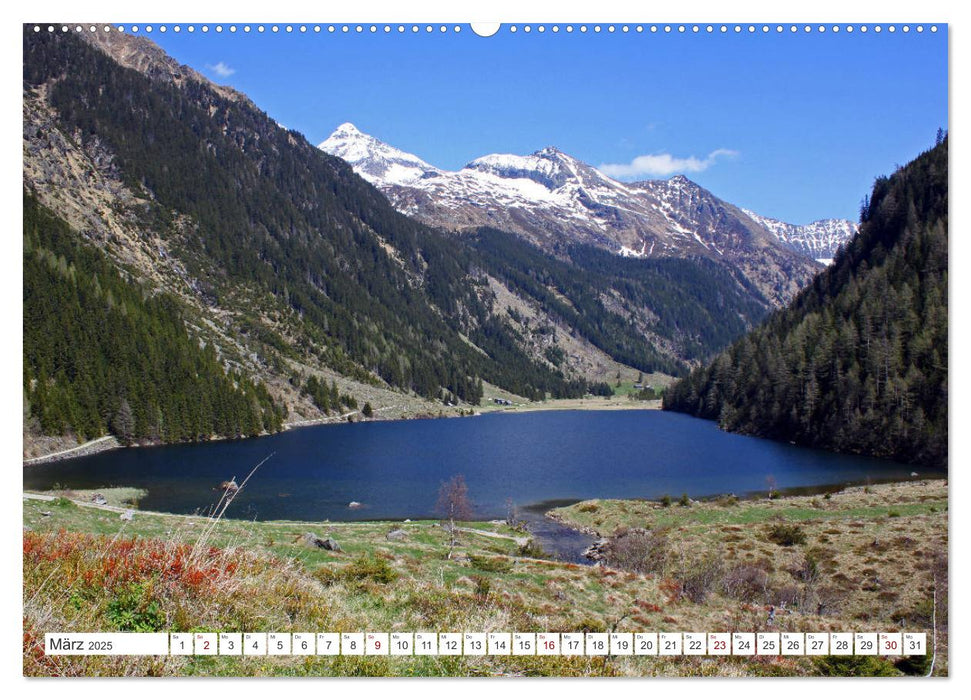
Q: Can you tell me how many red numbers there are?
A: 5